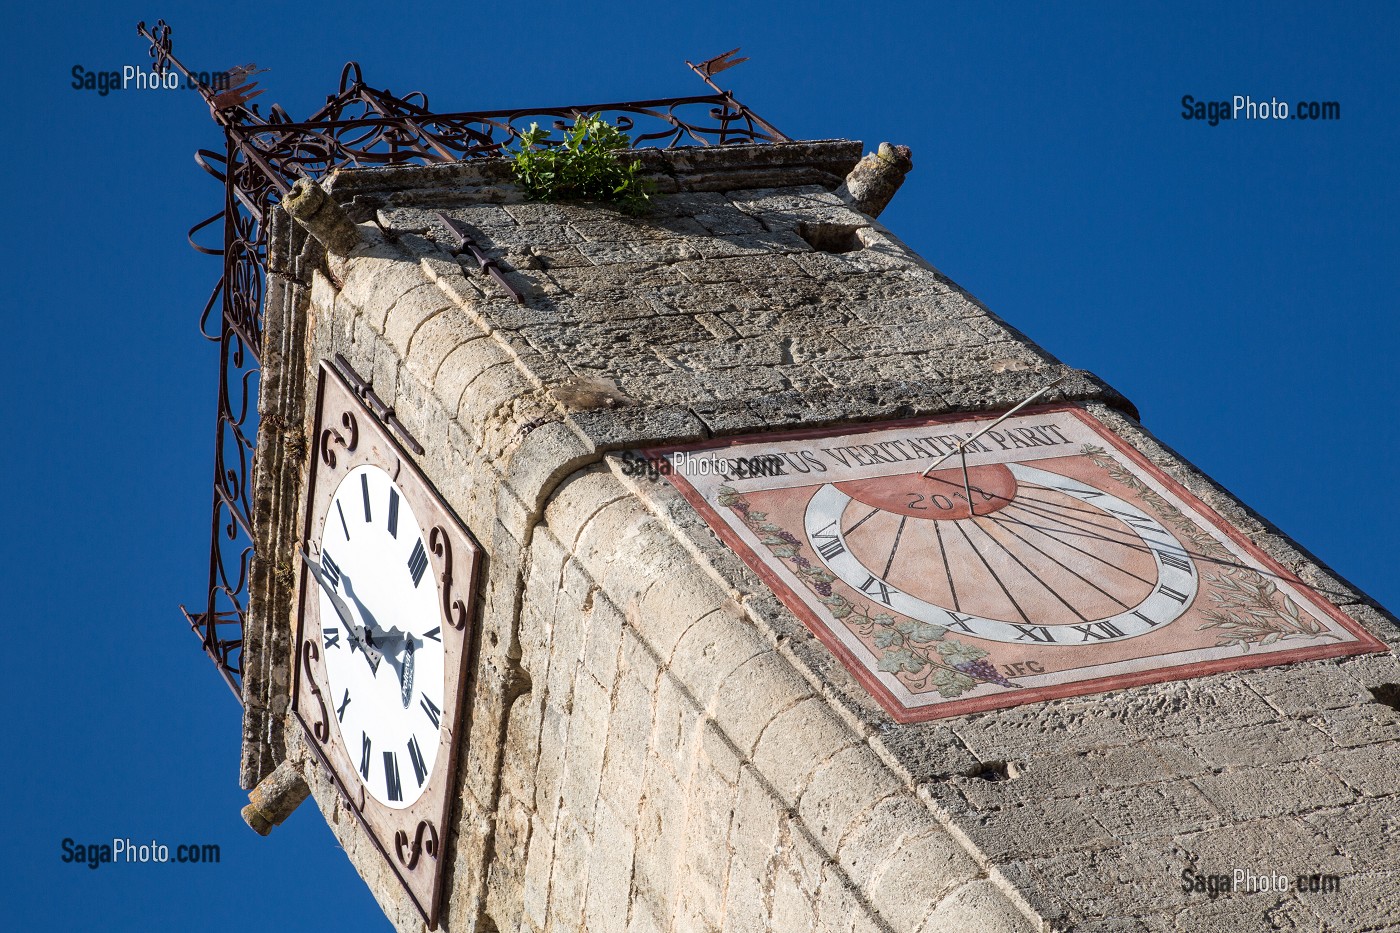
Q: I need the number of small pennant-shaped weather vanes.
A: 3